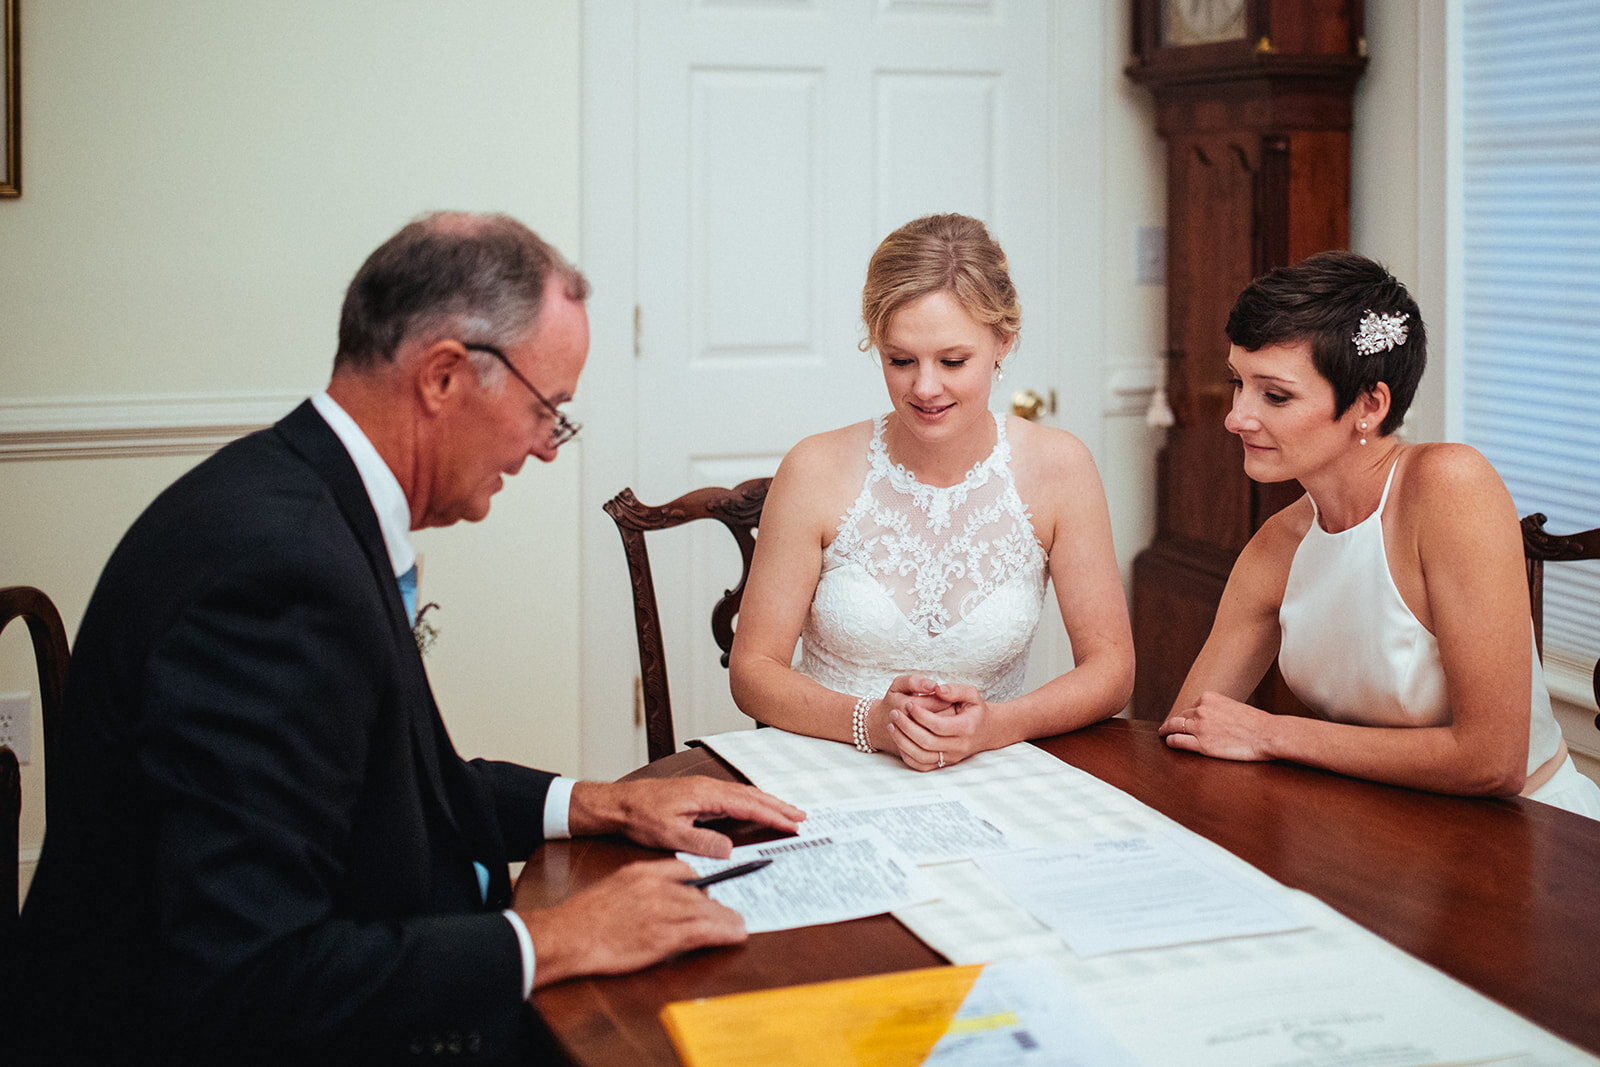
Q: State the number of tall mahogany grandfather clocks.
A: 1